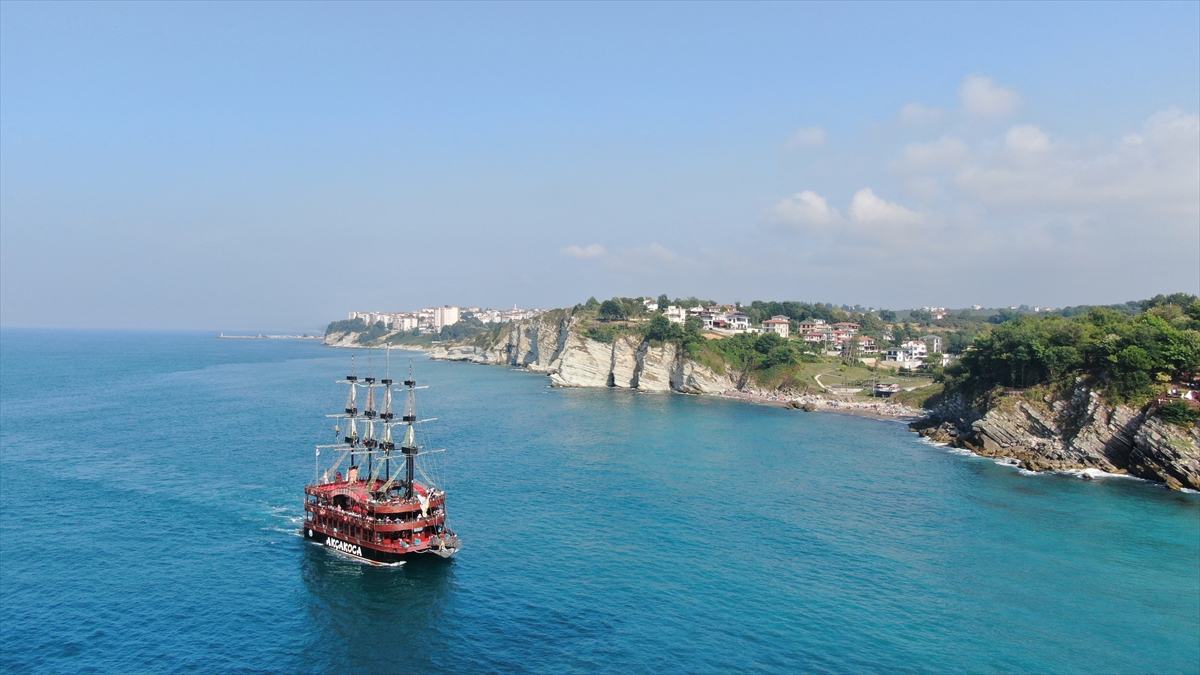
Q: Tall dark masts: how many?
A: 4